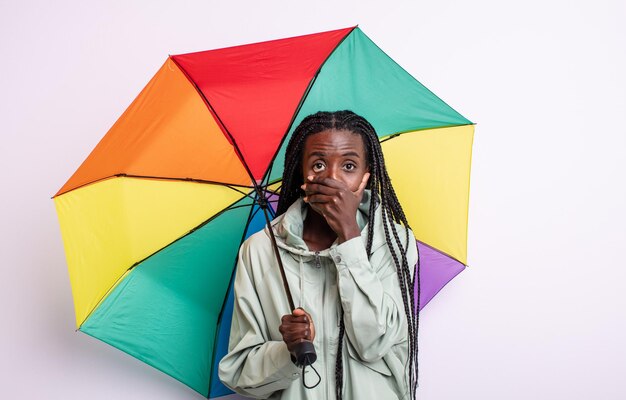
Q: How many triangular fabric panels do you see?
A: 8